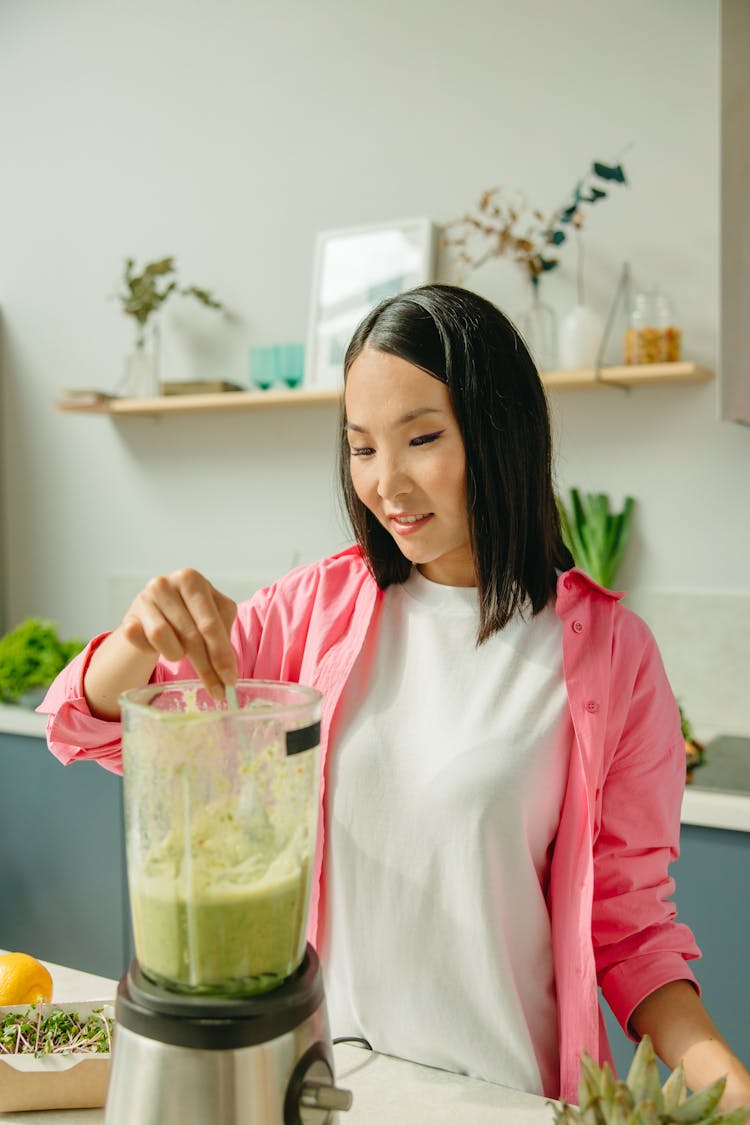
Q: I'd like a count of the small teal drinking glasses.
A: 2